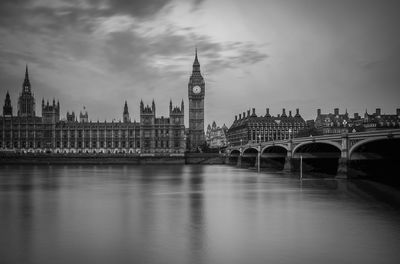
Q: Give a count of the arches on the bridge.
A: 5